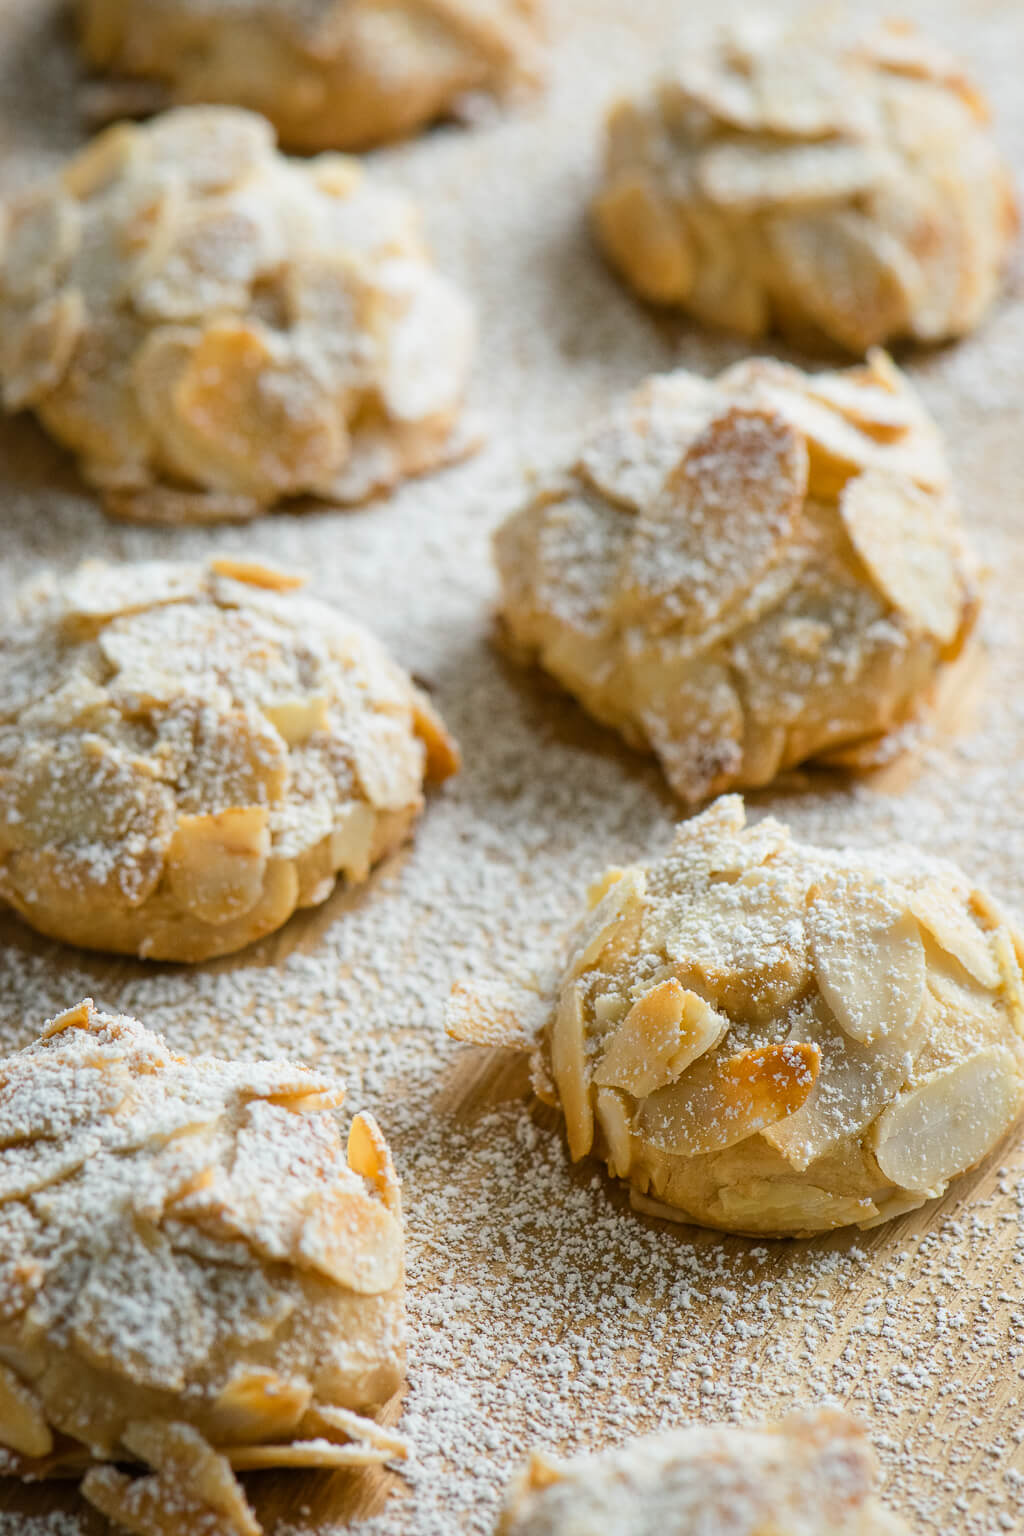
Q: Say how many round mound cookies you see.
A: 8